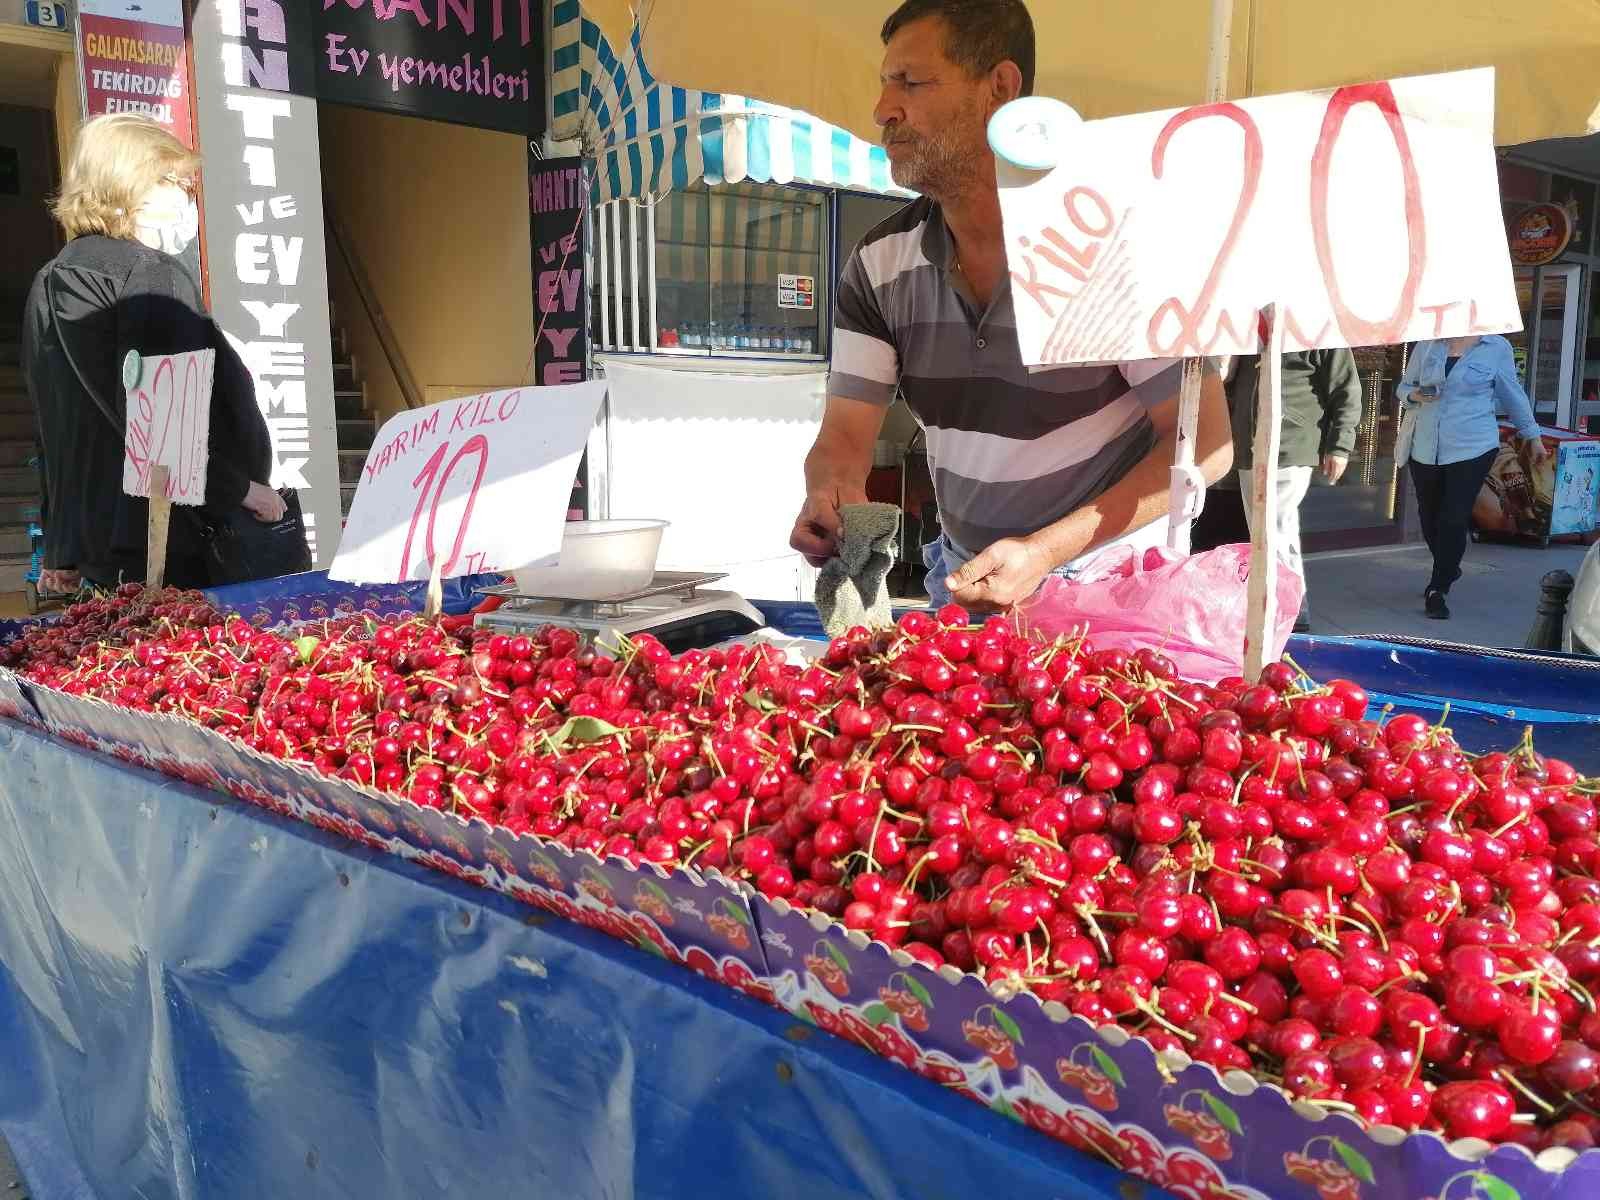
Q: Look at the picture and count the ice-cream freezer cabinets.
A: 1